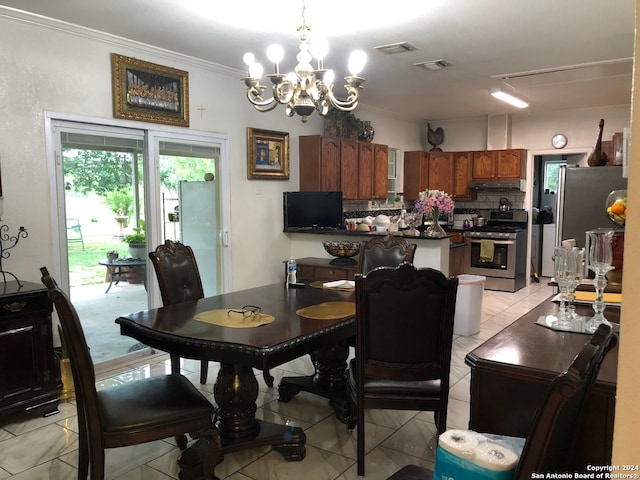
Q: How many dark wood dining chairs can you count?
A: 5